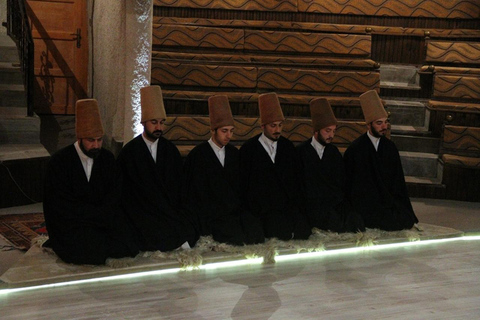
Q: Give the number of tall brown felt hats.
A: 6